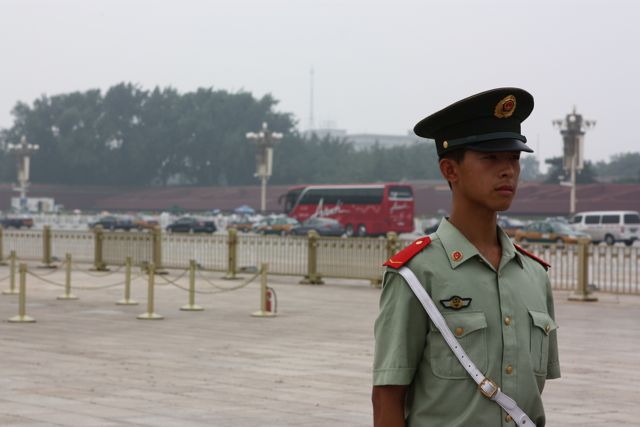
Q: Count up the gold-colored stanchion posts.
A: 7